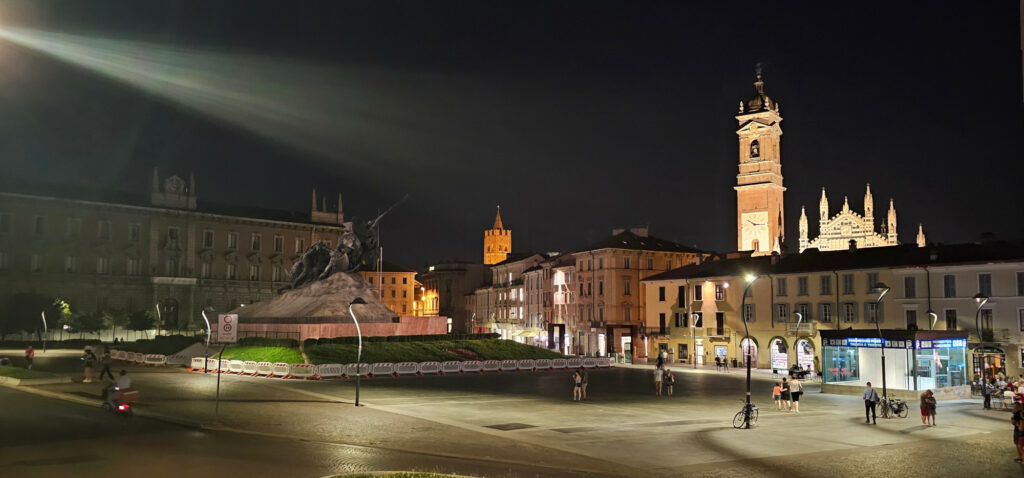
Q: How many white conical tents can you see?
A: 0